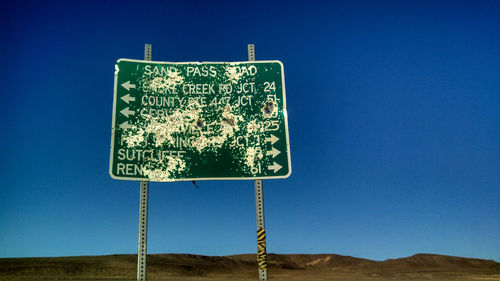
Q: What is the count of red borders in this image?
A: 0